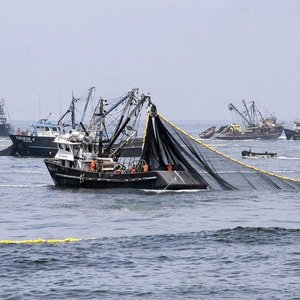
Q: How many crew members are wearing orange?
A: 4